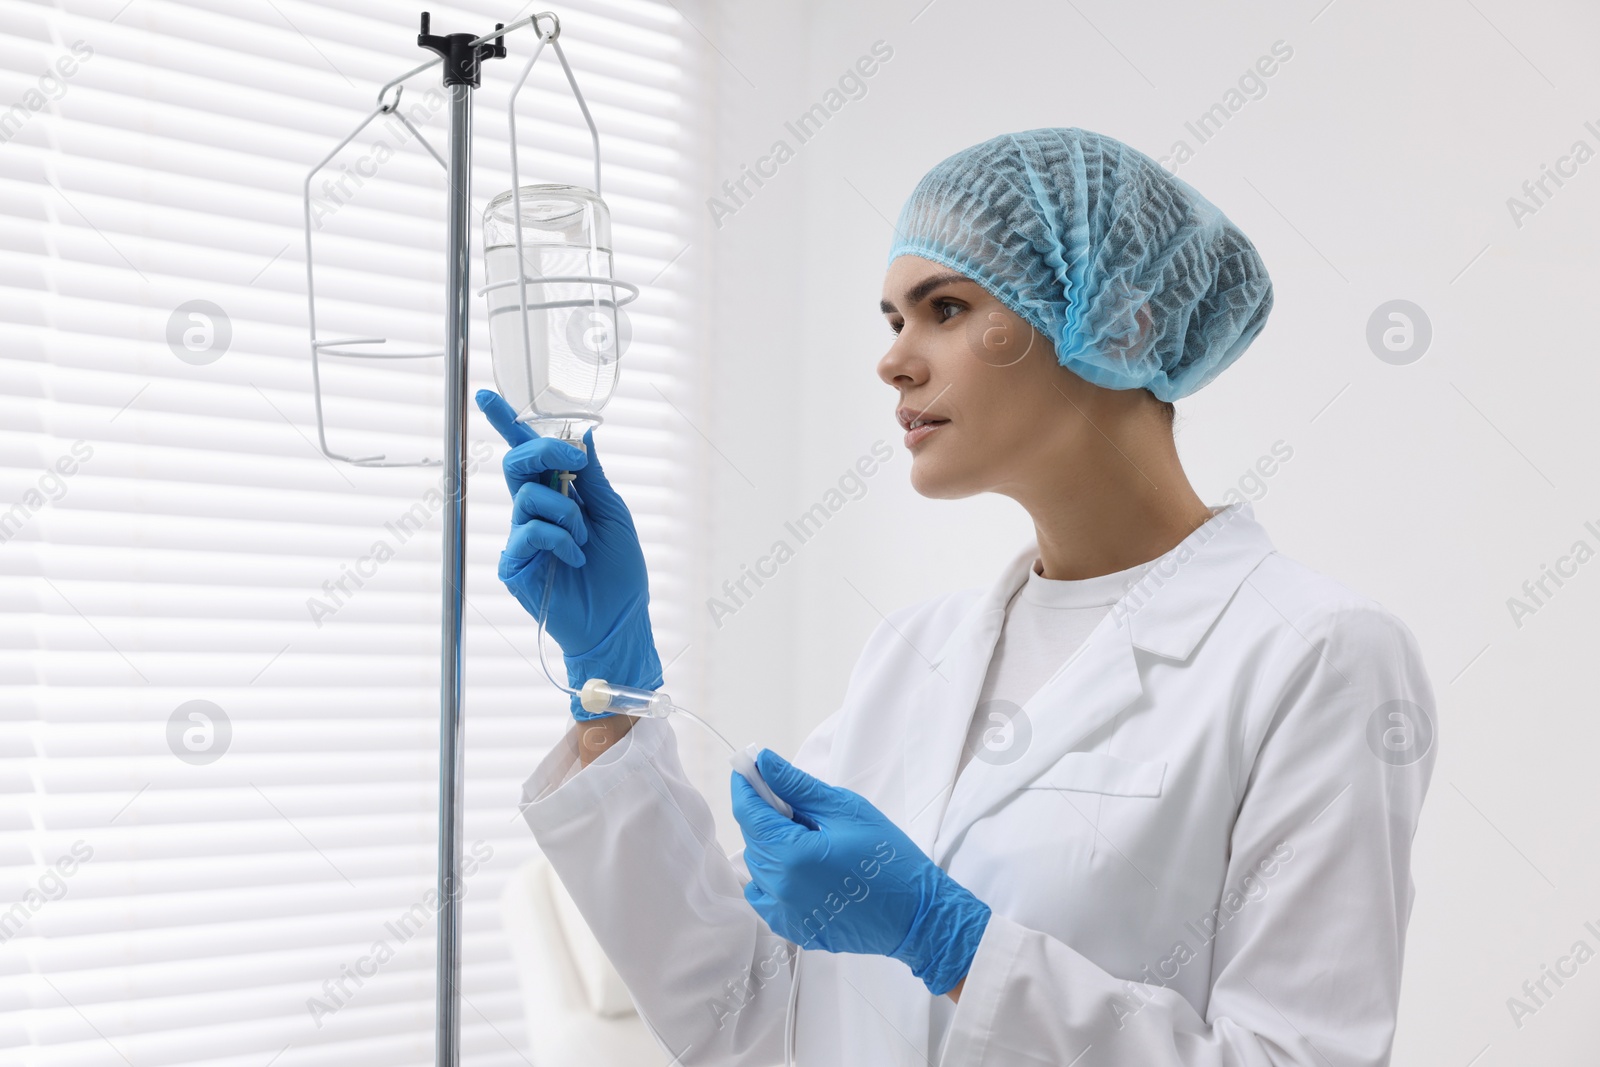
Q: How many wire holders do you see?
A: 2